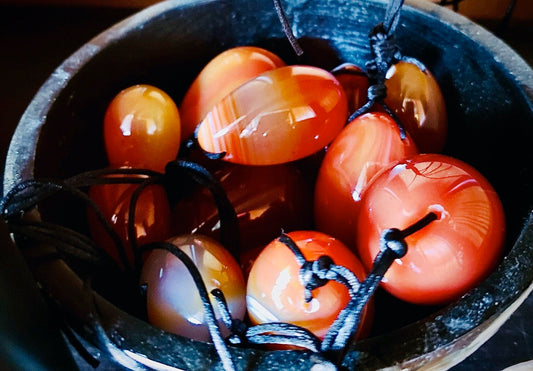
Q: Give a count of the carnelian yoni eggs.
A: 11